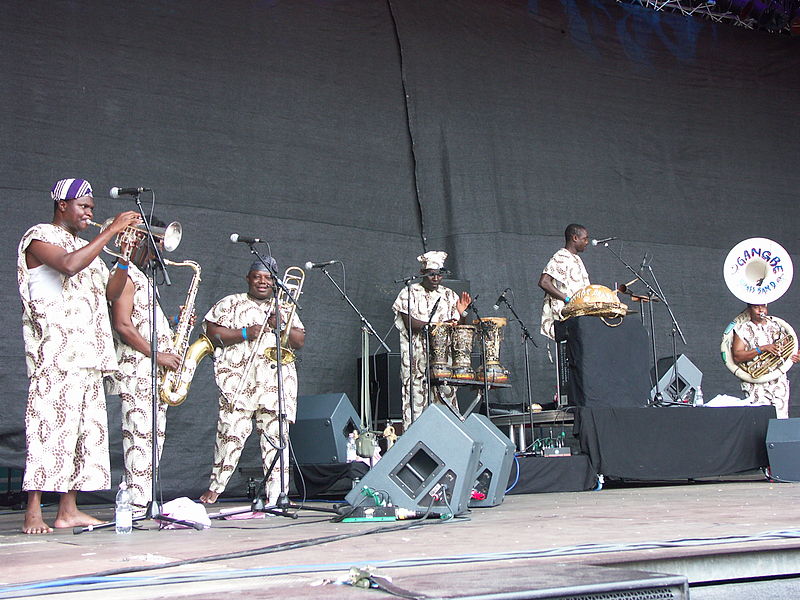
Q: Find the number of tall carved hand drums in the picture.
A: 3